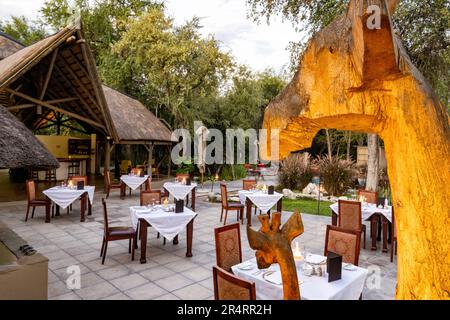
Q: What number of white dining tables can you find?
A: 7